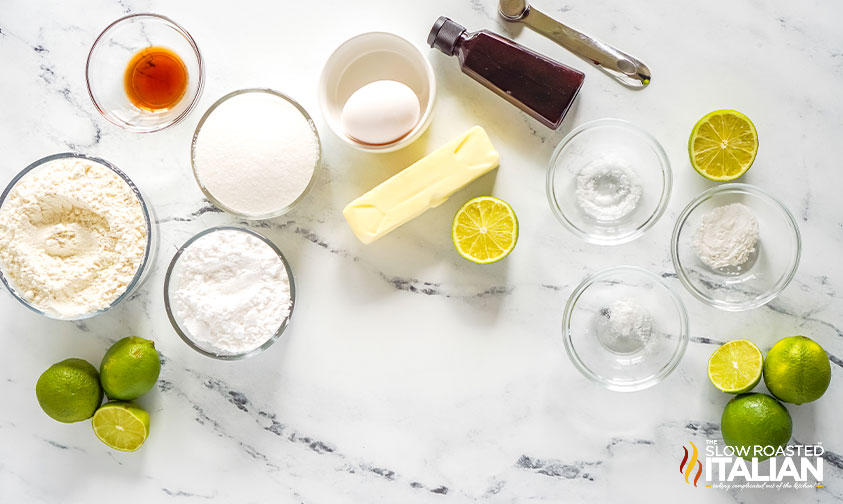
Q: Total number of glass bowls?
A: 7